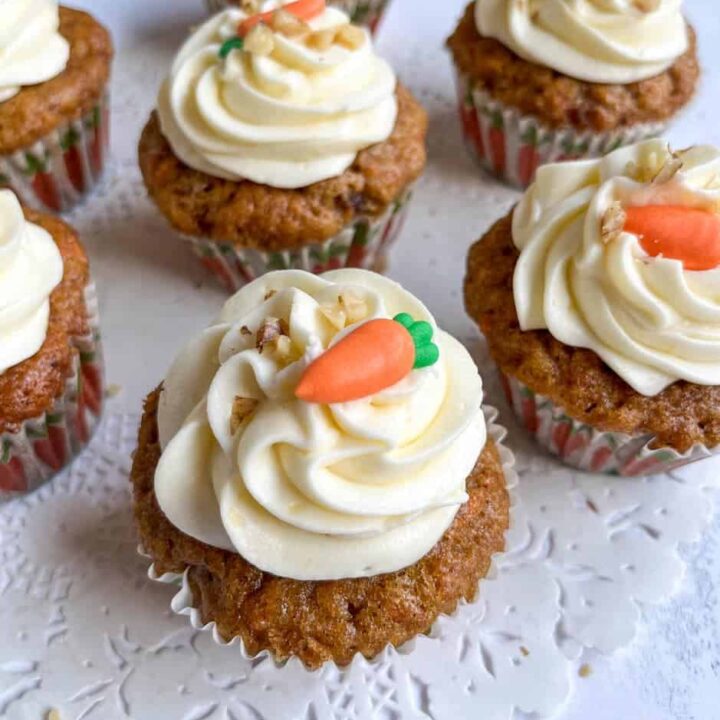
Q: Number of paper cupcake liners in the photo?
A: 7